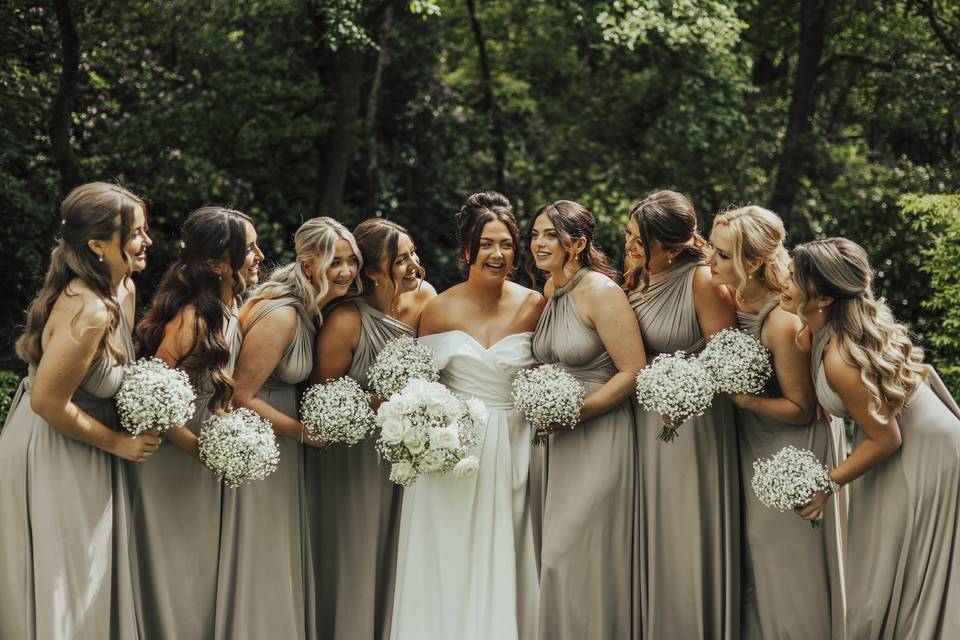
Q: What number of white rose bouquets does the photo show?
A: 1